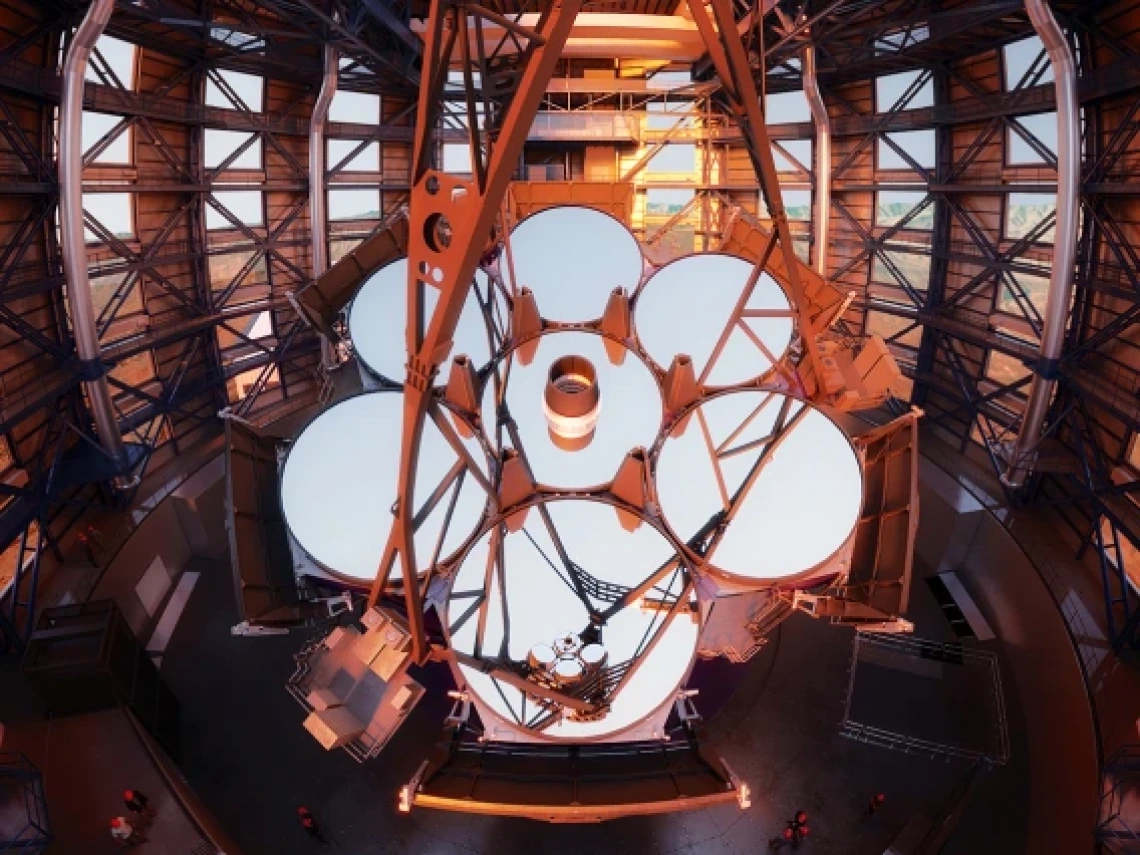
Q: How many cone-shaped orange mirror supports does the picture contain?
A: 6